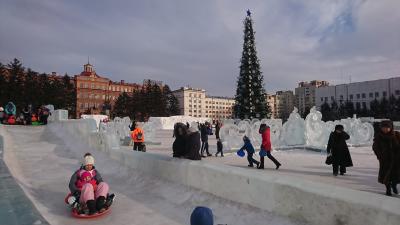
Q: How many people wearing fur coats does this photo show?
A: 2